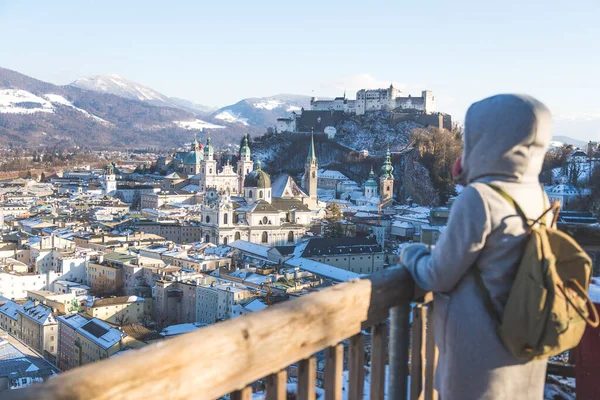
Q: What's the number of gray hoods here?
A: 1